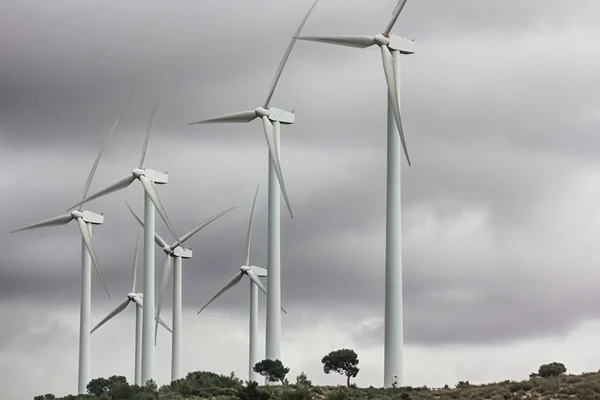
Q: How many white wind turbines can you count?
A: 7